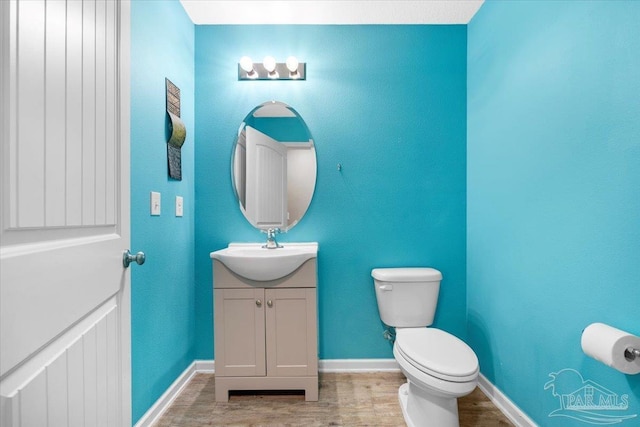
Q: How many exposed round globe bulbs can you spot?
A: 3